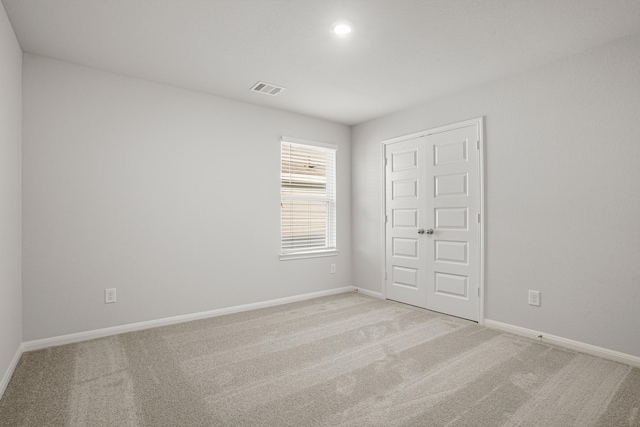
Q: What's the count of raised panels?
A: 10